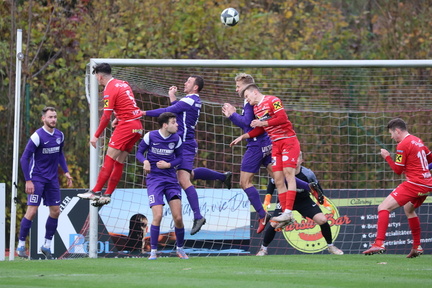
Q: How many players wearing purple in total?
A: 4